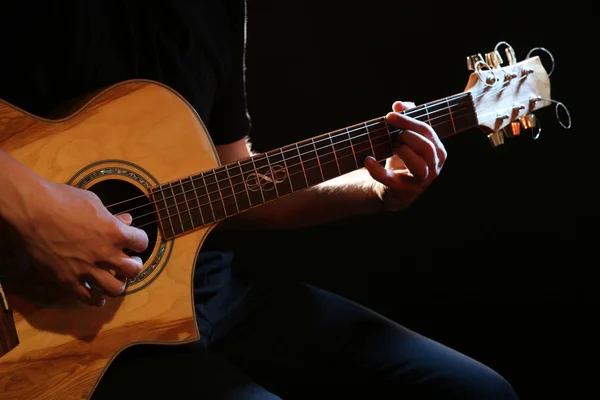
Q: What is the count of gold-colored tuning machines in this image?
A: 6